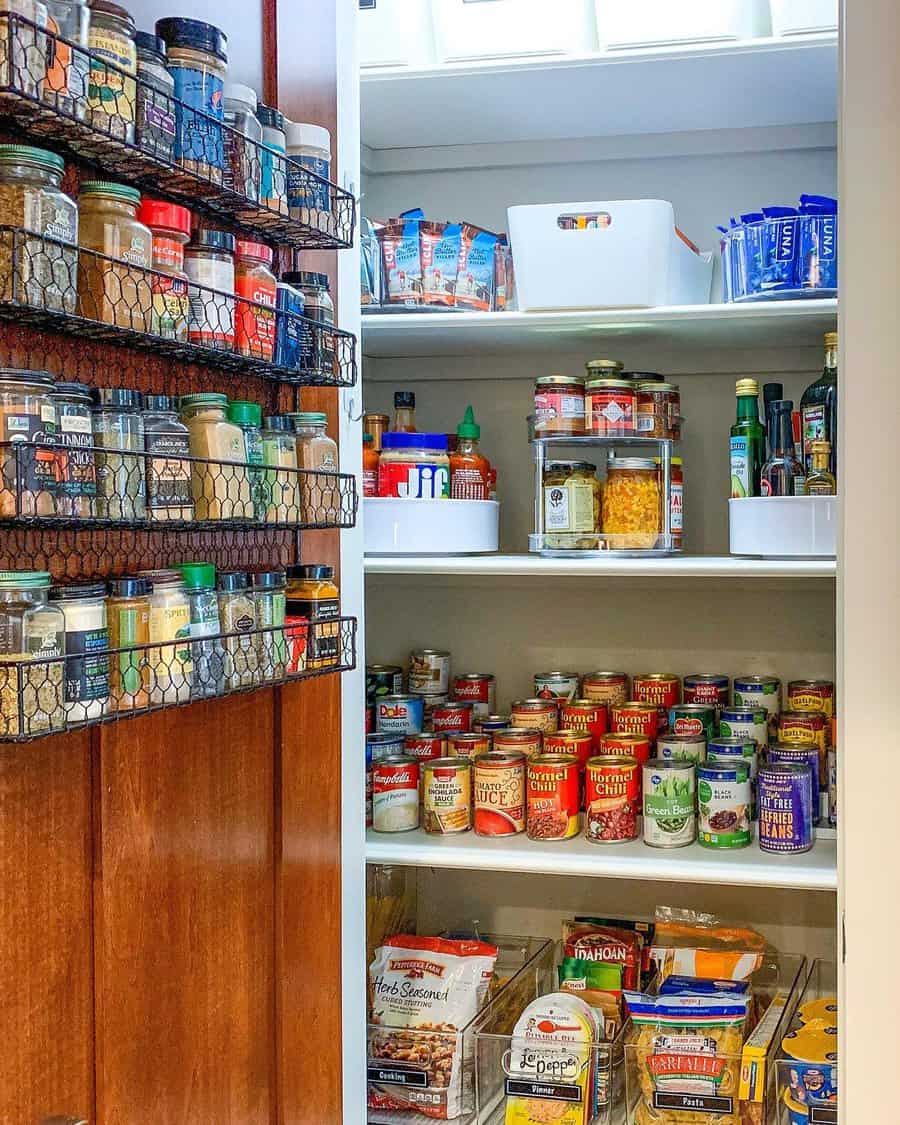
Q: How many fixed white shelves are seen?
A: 4